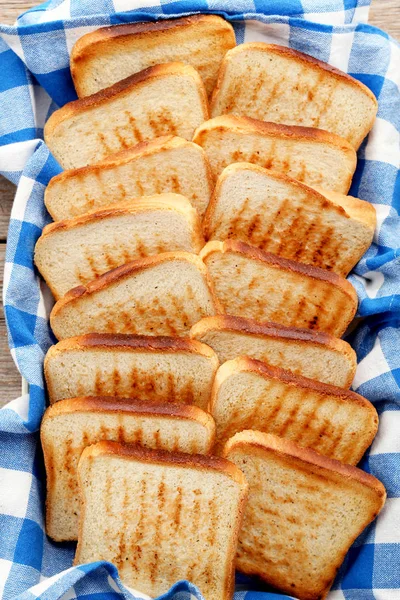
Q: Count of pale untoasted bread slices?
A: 0